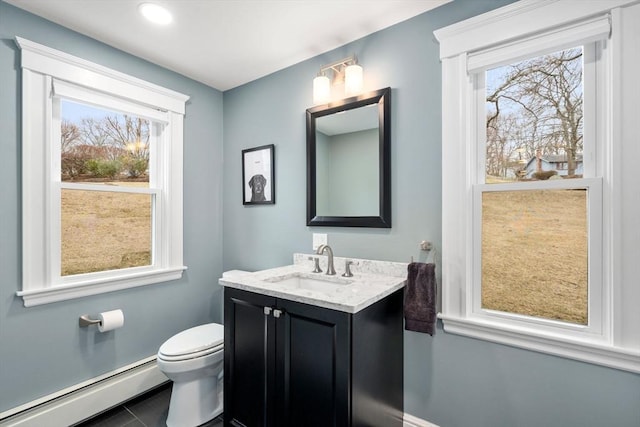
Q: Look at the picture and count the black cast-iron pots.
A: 0